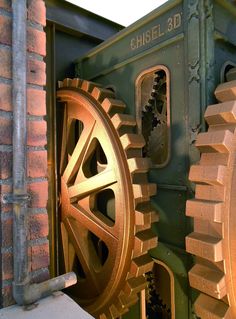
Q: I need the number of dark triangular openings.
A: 5